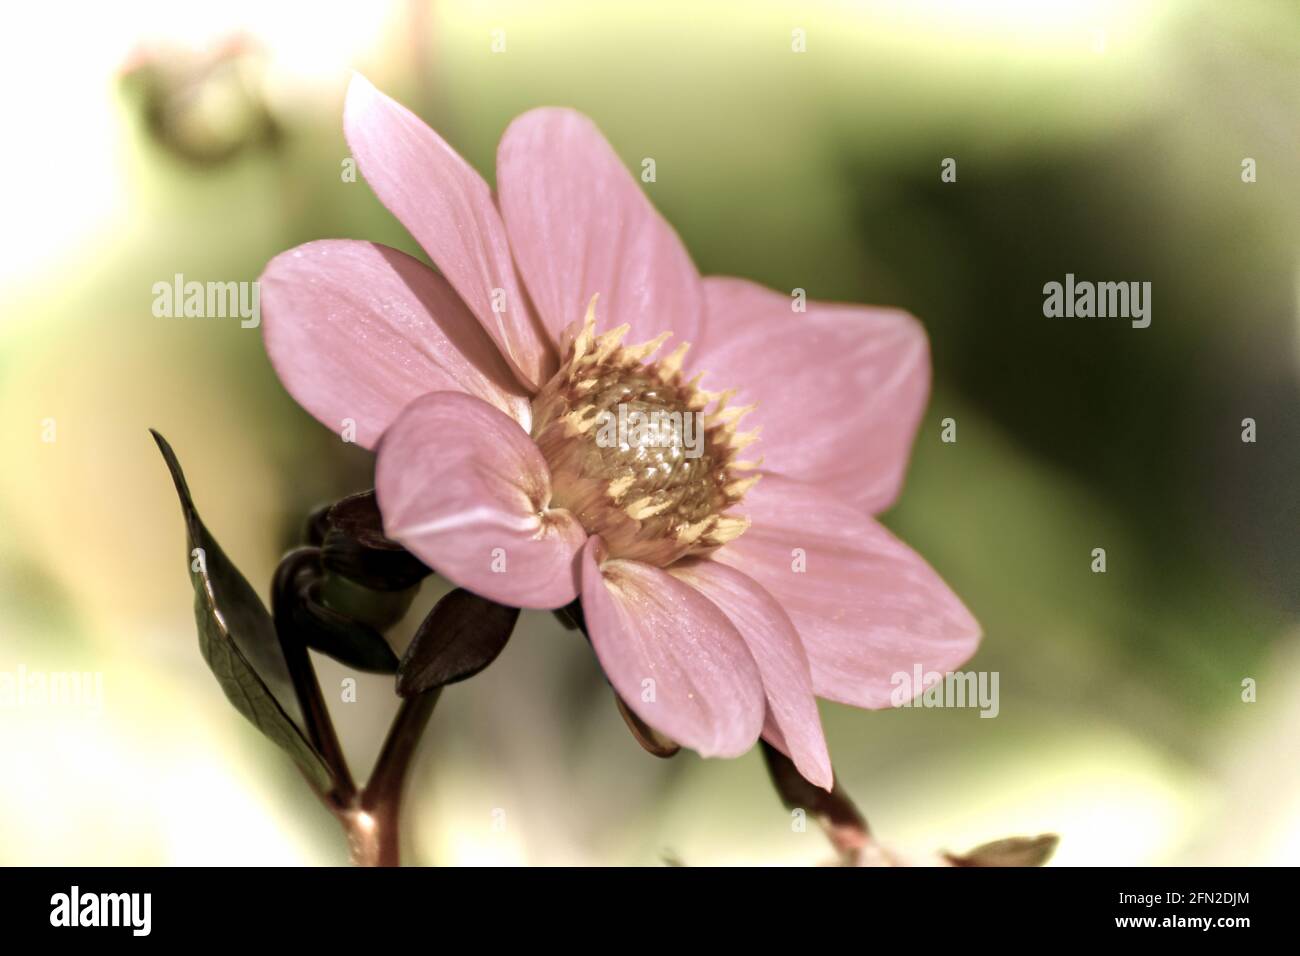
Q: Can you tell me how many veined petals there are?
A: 8